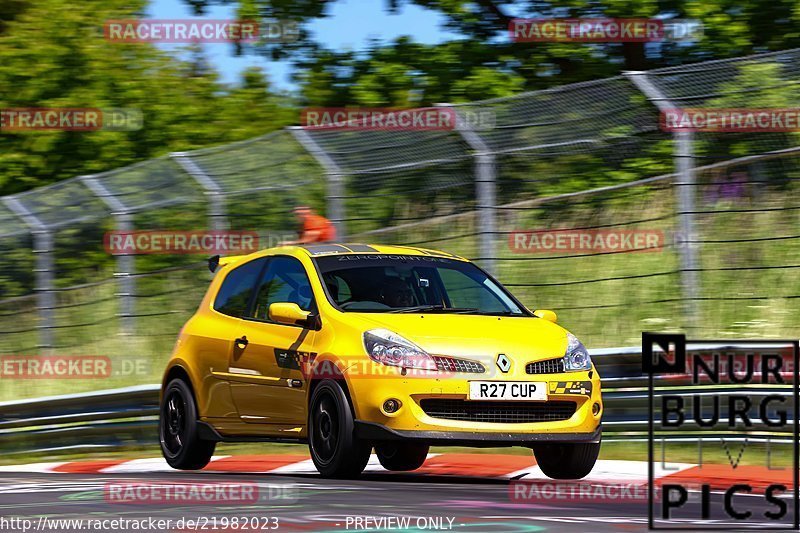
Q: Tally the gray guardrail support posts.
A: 6